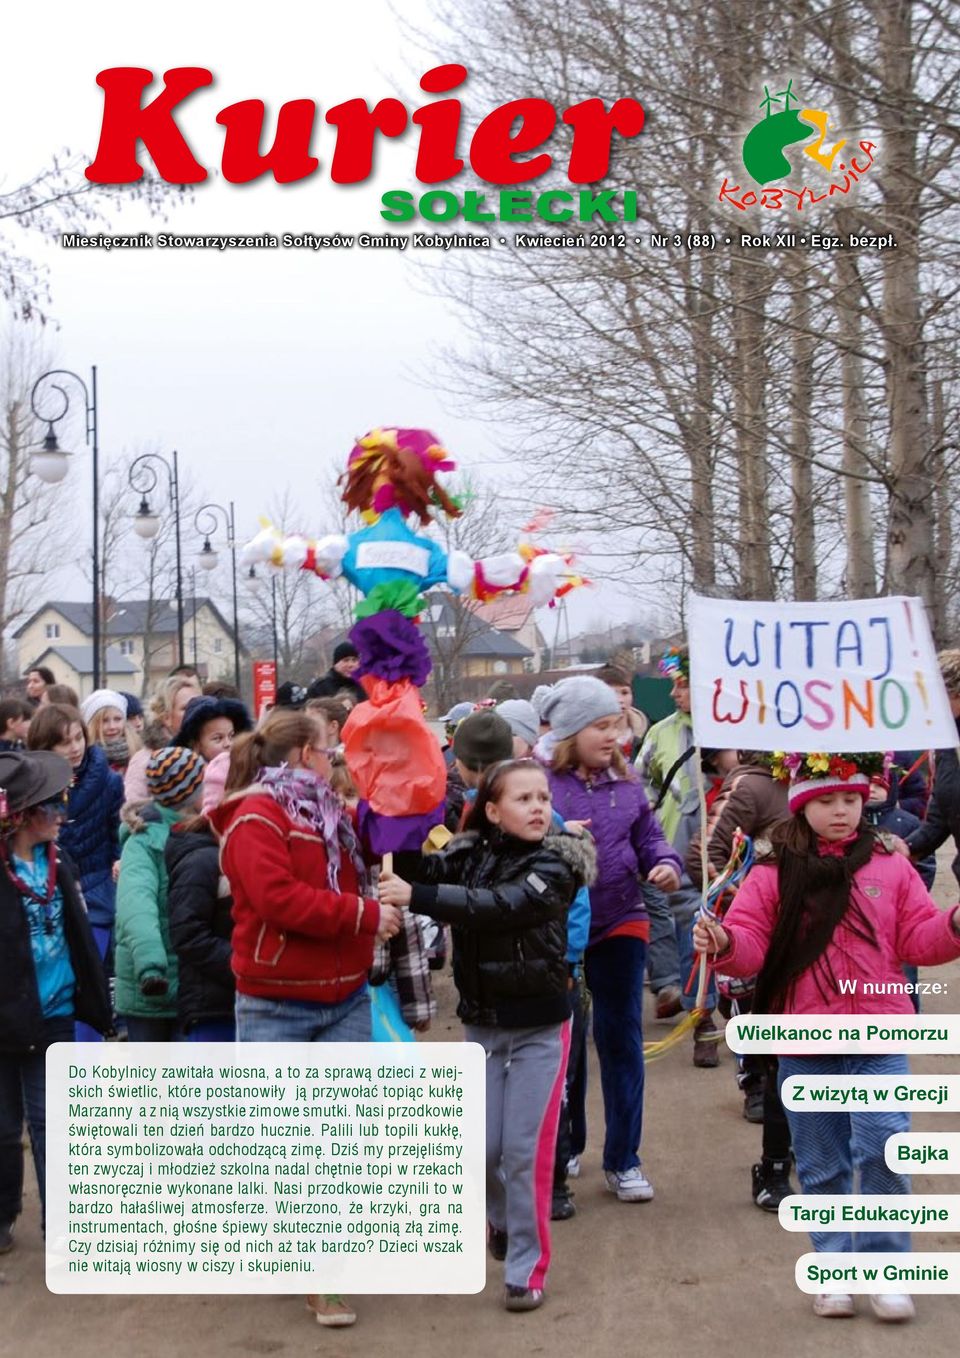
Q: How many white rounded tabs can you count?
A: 5